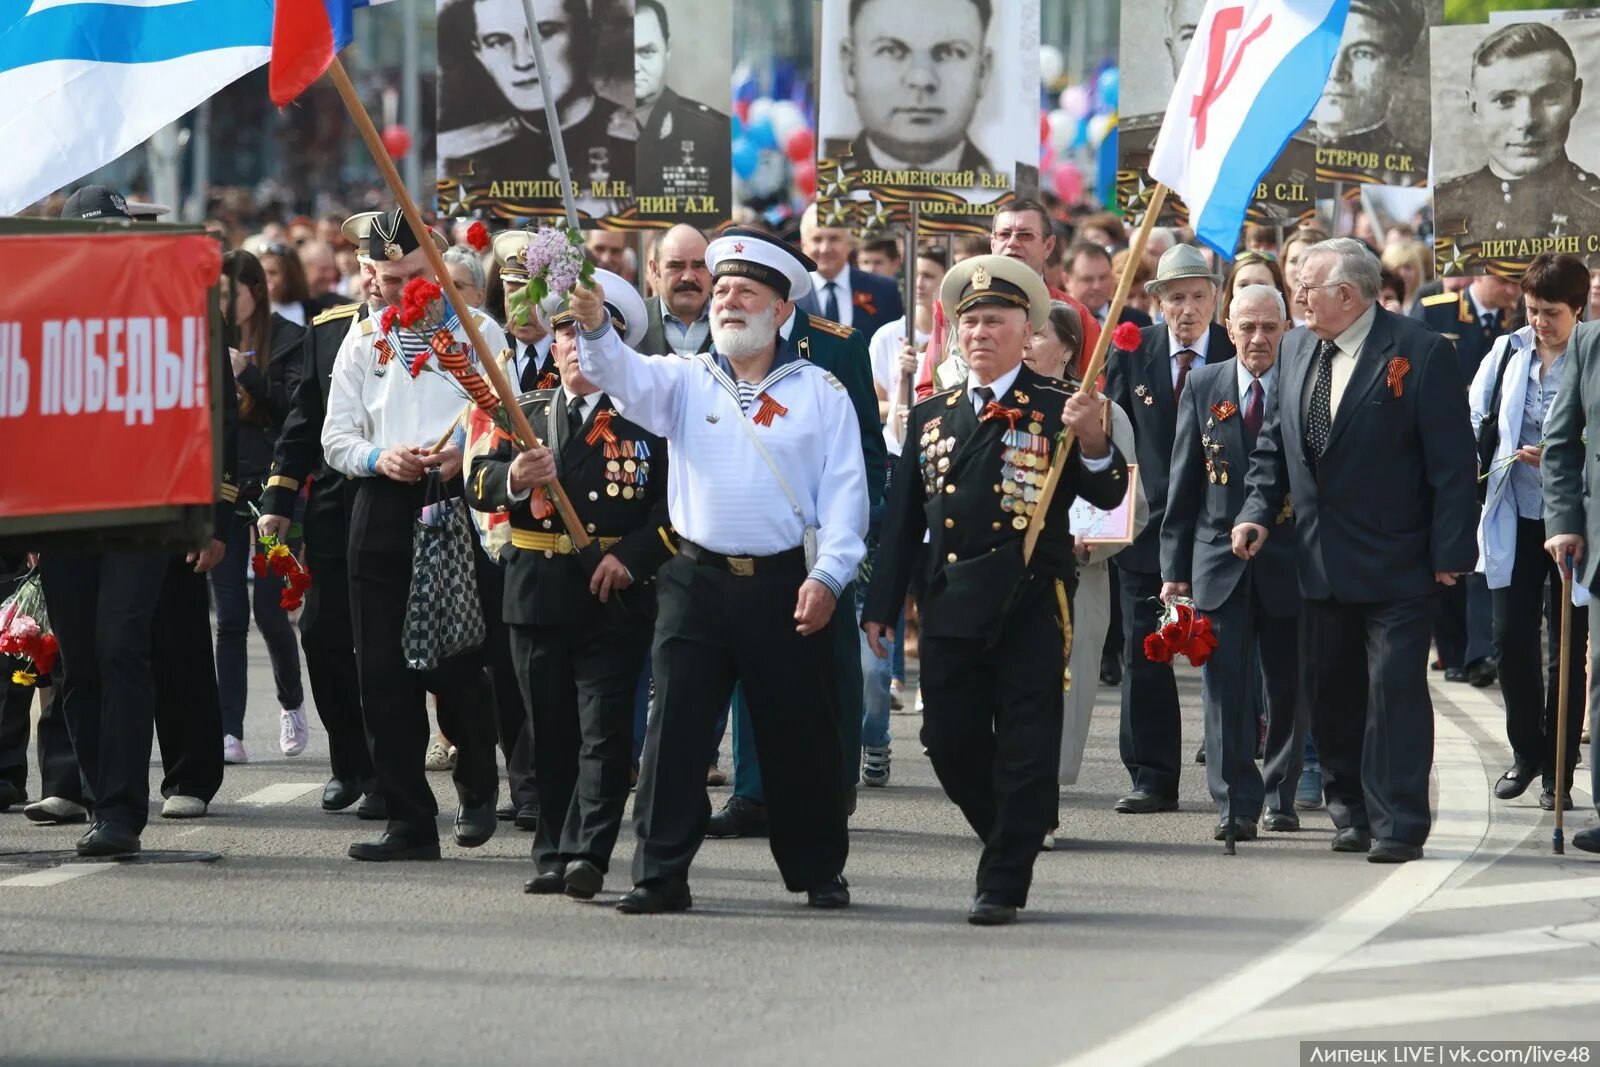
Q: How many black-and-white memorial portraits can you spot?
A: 6